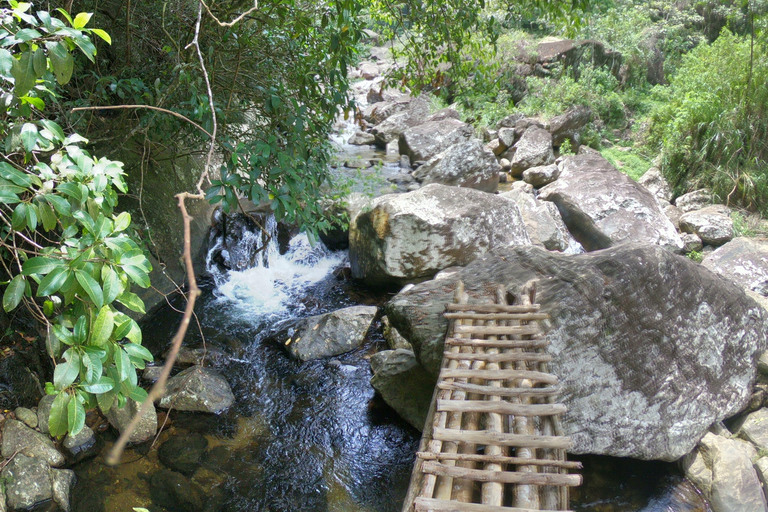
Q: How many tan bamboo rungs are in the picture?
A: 12